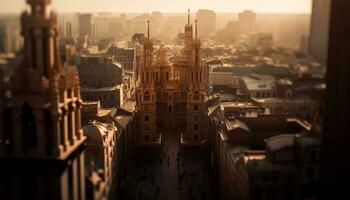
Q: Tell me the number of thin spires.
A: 3